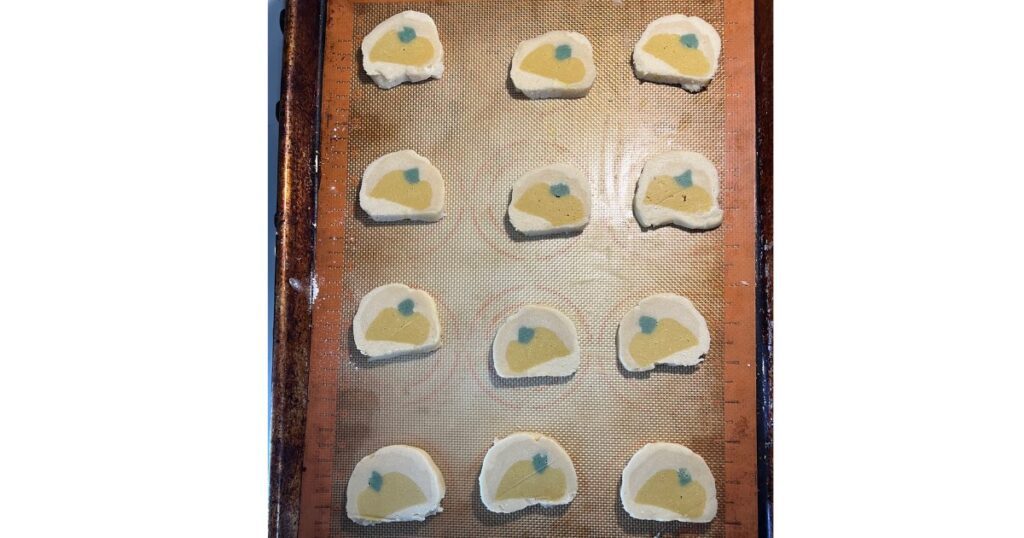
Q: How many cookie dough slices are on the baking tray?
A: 12